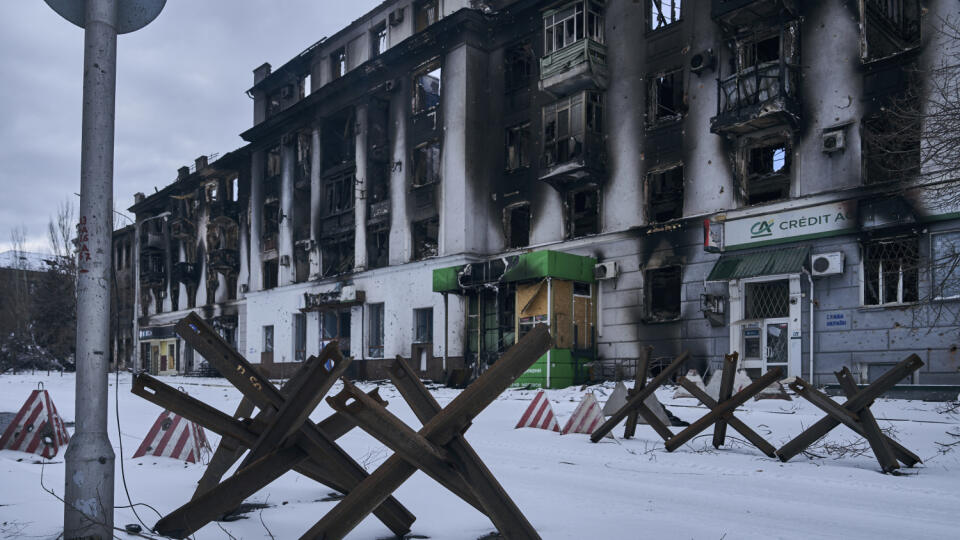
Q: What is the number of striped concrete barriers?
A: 4